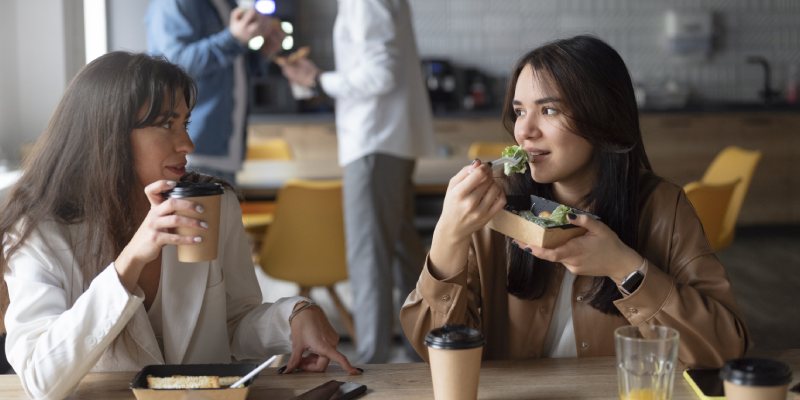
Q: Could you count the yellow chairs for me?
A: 5